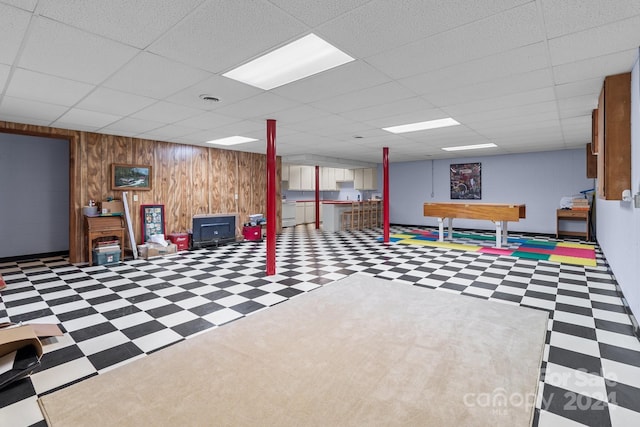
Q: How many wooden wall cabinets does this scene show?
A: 3